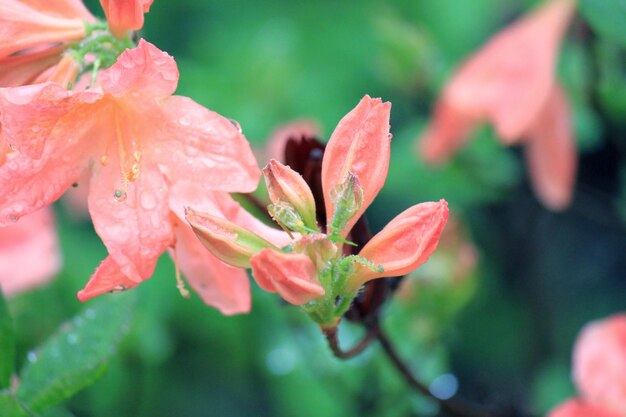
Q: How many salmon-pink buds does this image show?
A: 5